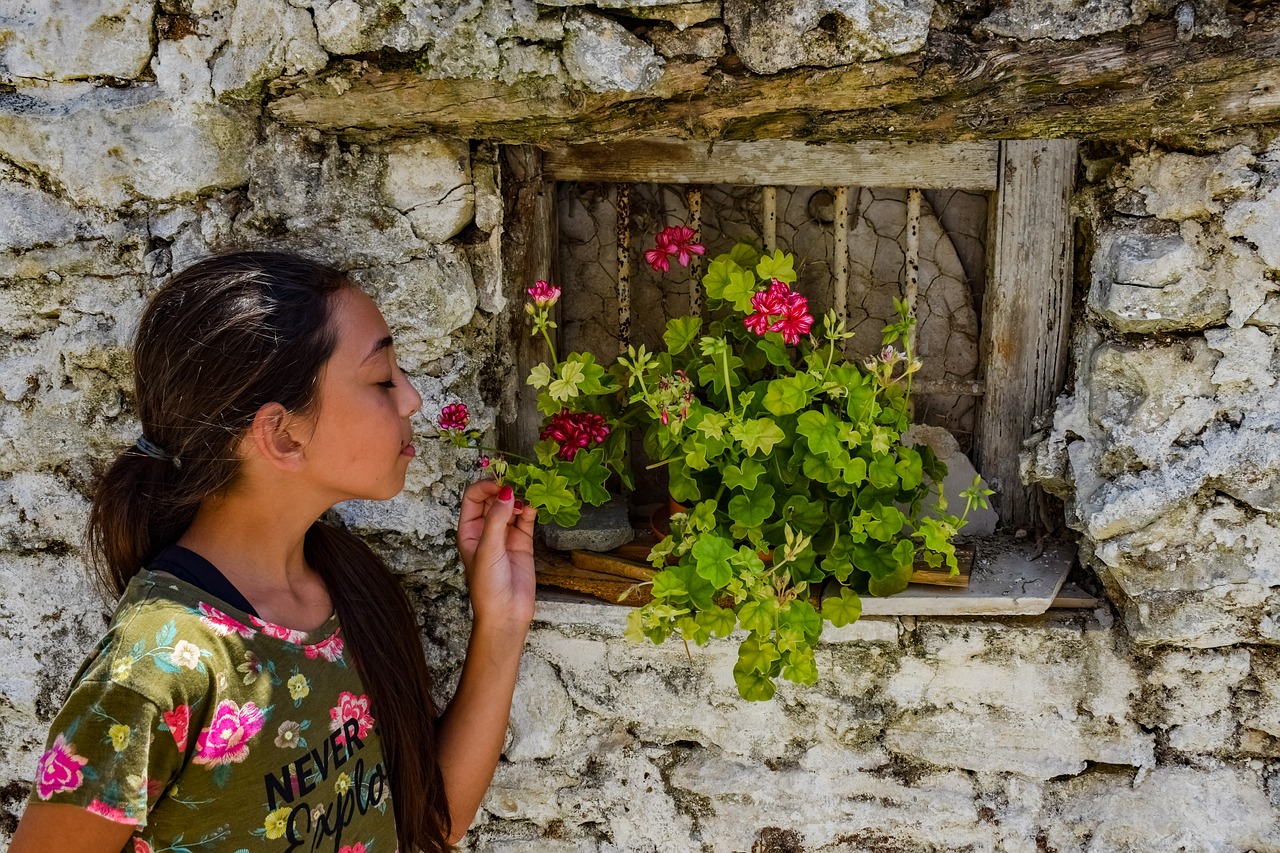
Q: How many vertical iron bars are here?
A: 5